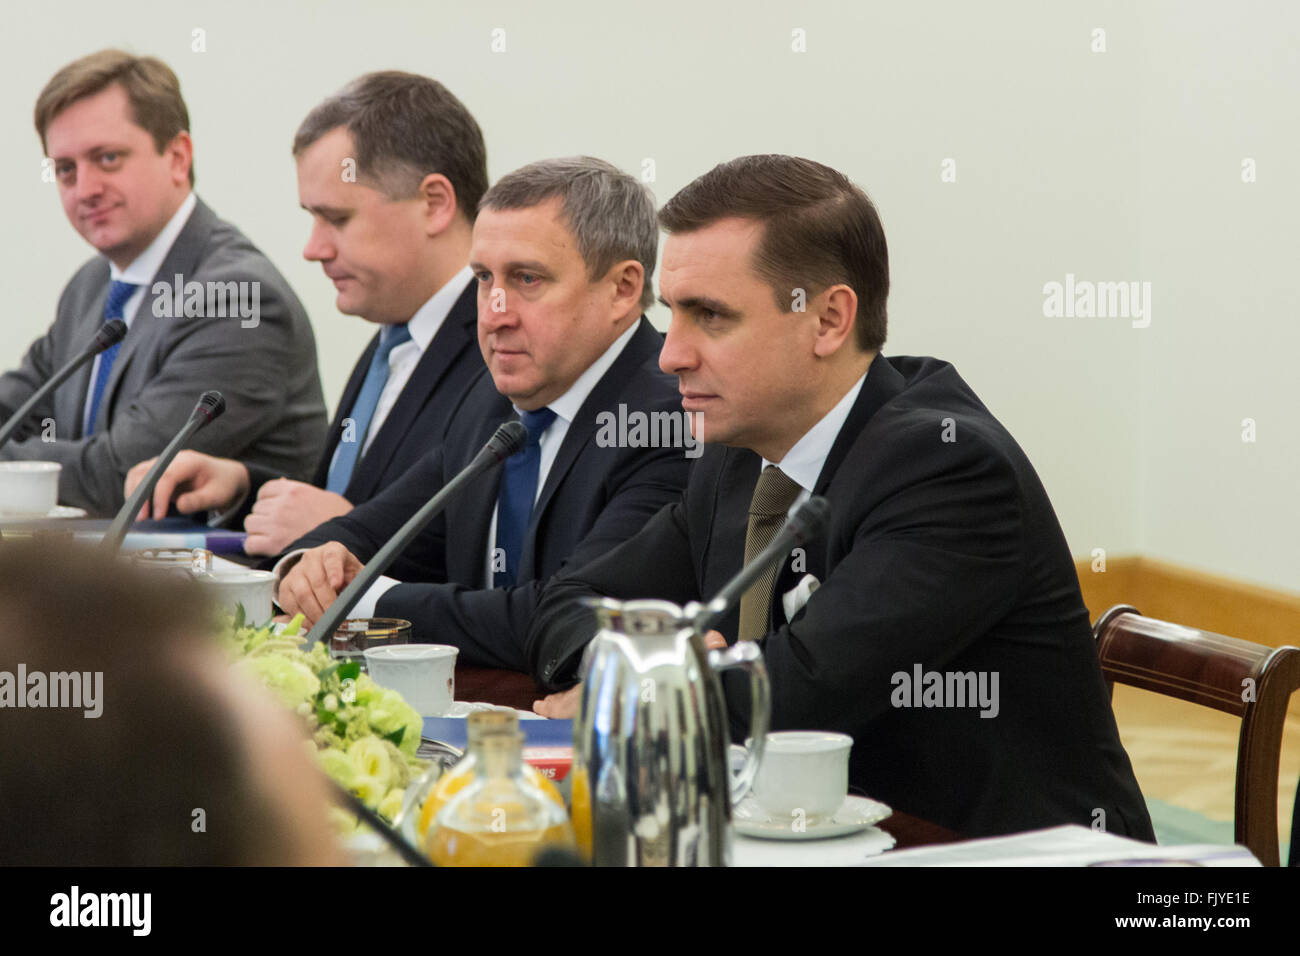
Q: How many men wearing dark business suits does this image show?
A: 3